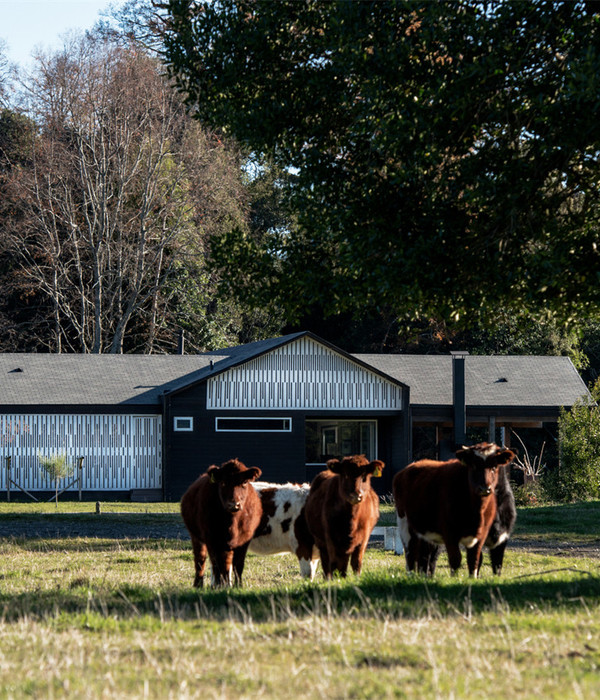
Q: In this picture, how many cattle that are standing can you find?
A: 5